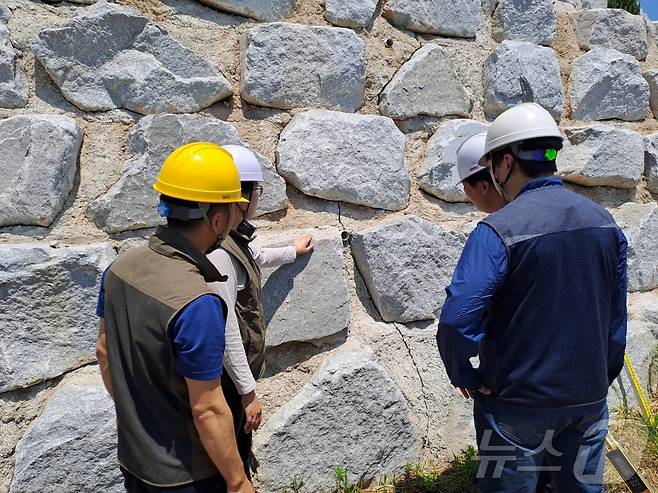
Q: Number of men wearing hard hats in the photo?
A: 4